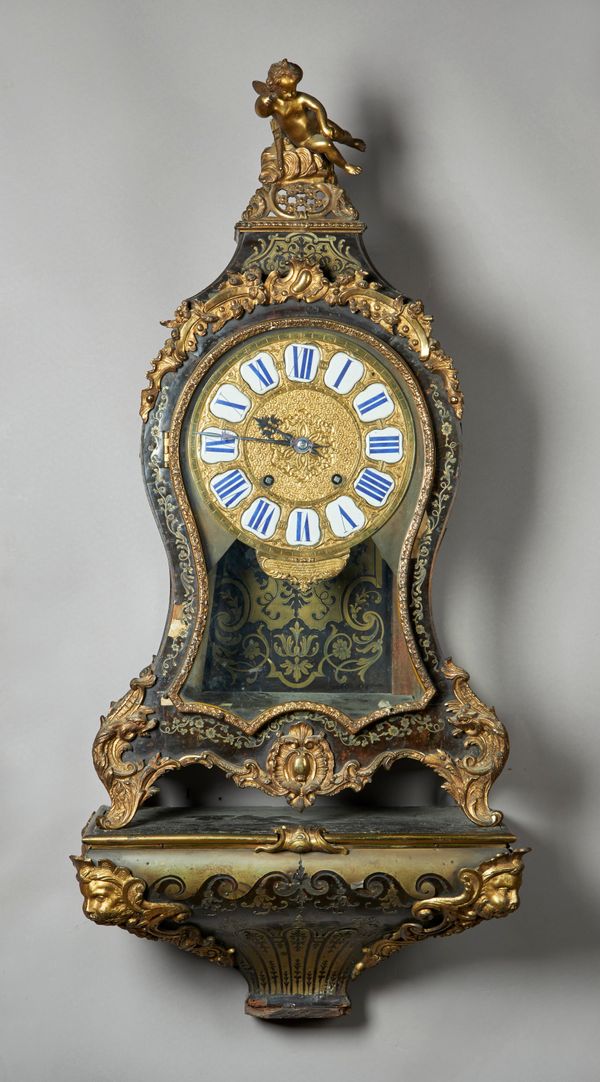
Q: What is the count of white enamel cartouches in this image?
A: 12